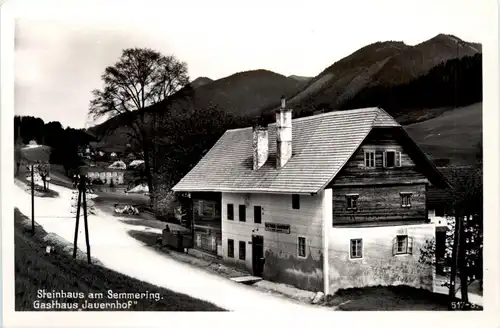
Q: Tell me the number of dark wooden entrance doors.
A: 1